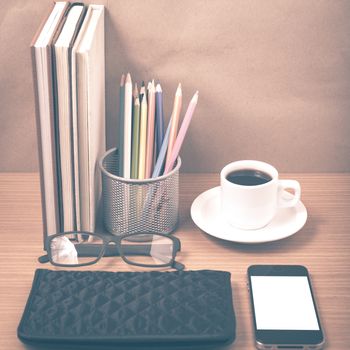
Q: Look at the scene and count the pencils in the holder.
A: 12